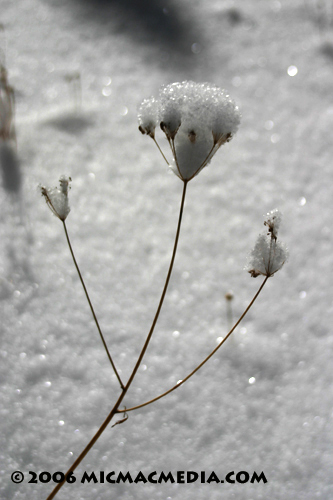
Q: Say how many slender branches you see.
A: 3